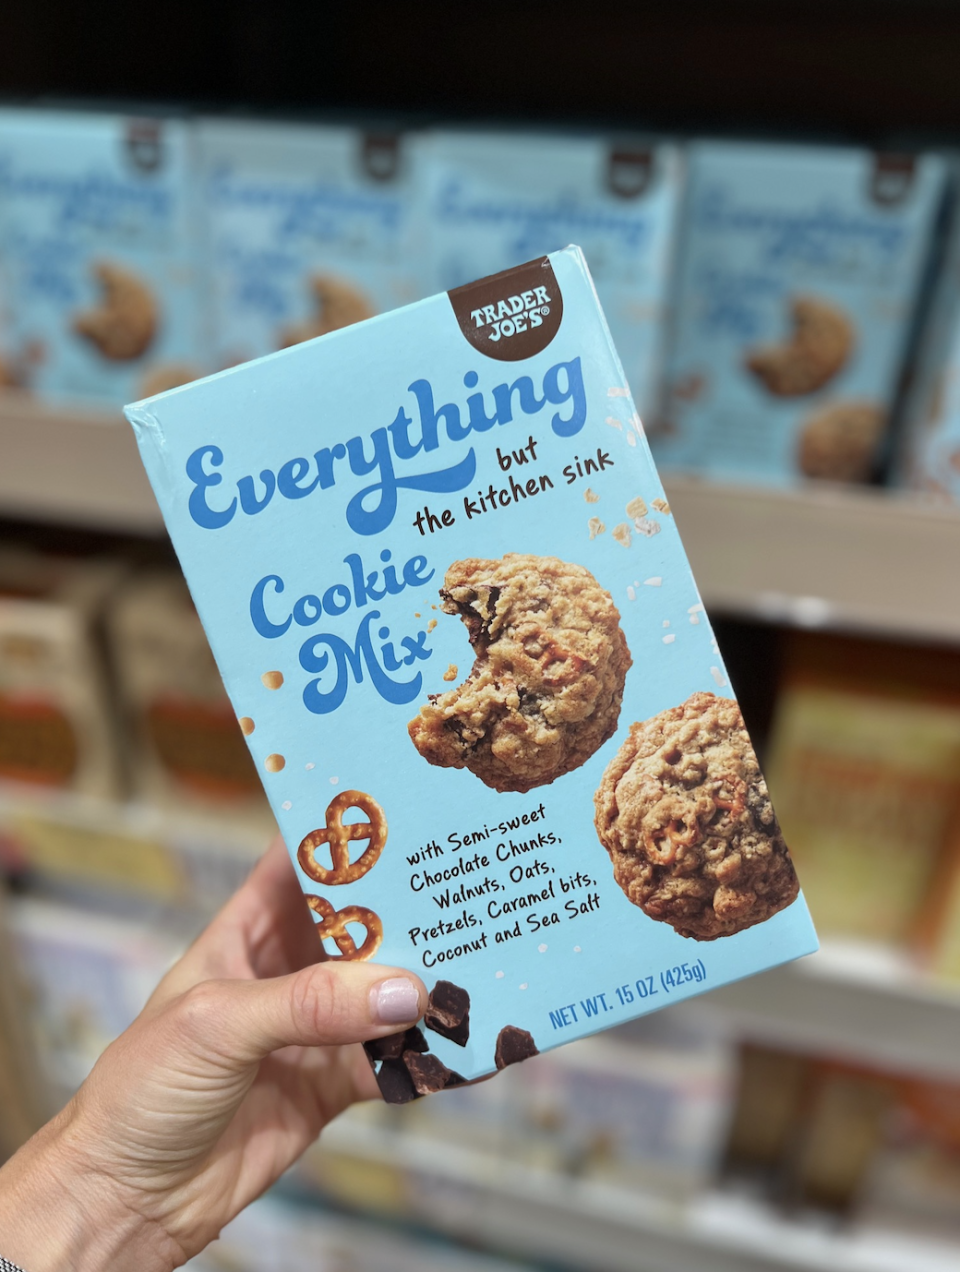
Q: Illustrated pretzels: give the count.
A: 2